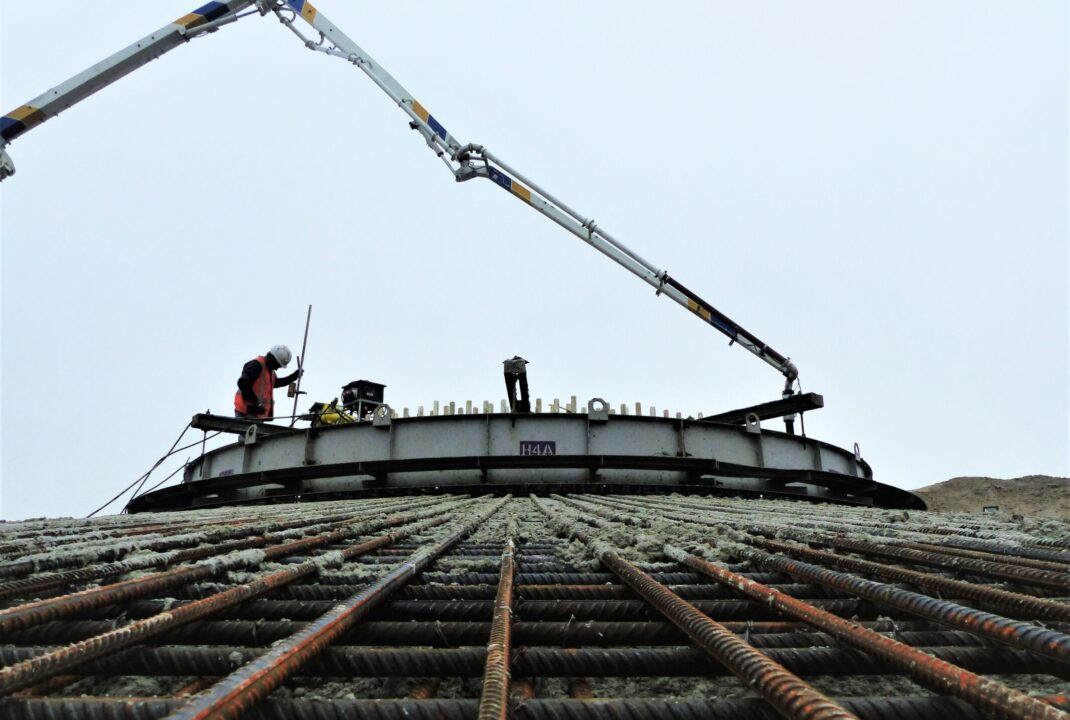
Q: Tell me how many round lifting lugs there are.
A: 5